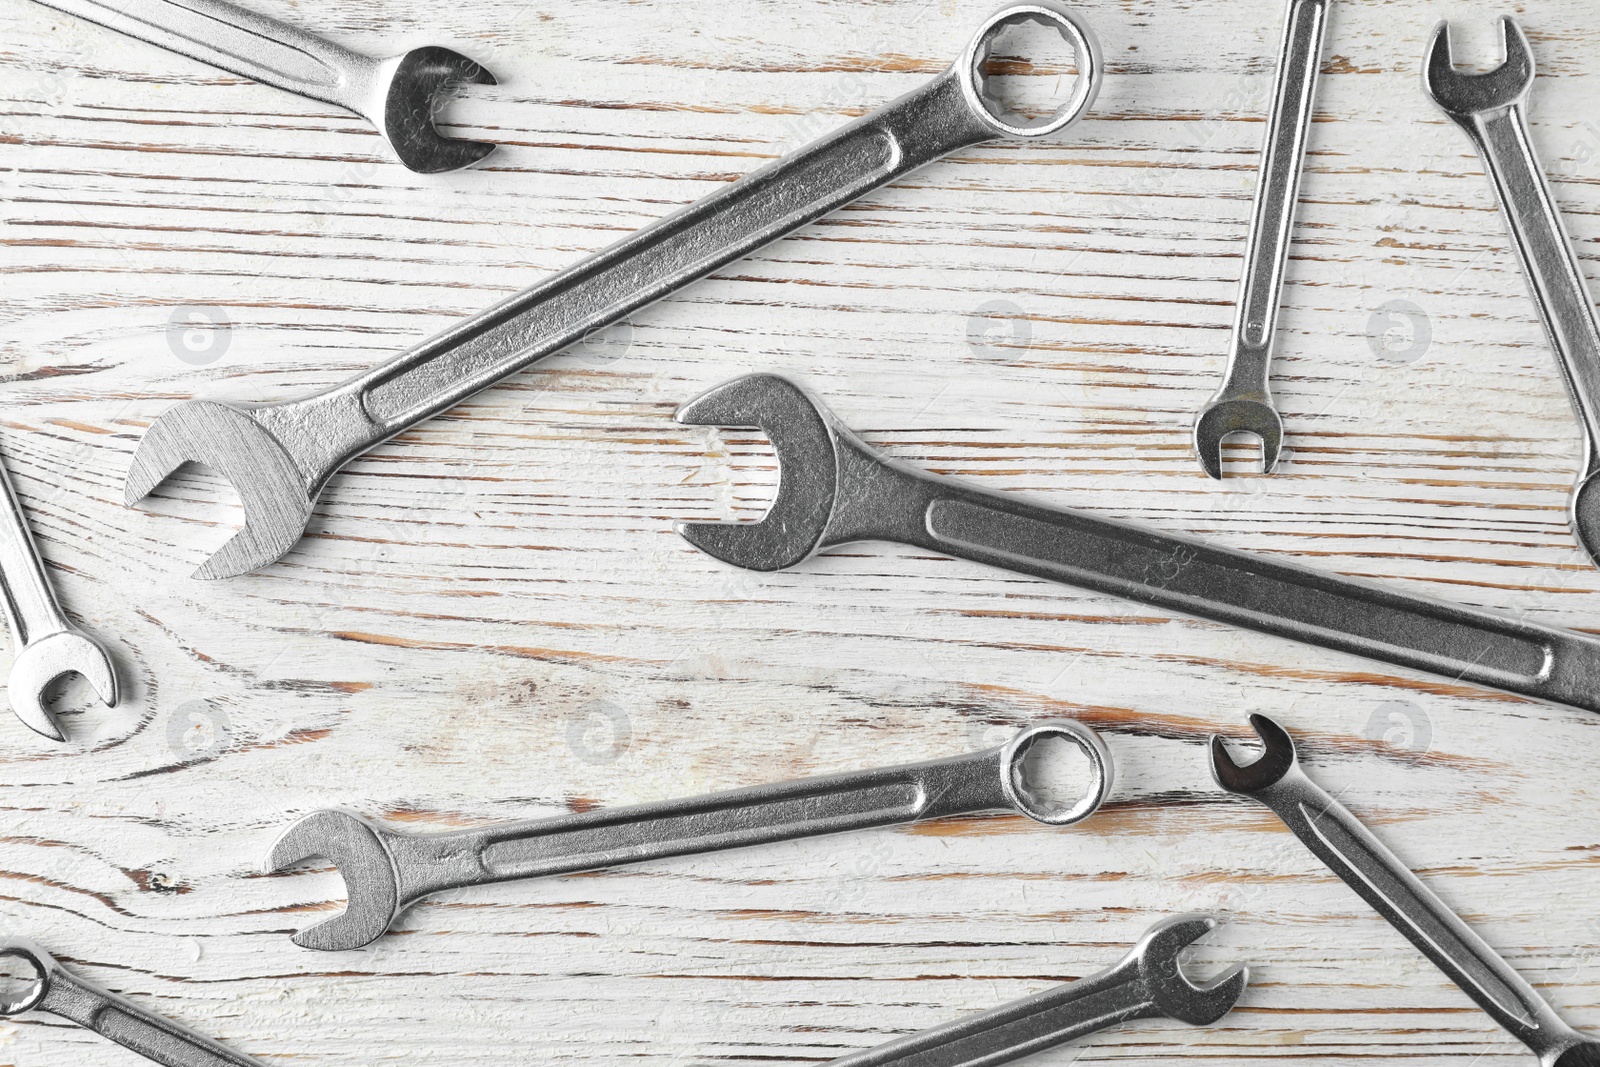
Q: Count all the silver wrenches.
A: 10